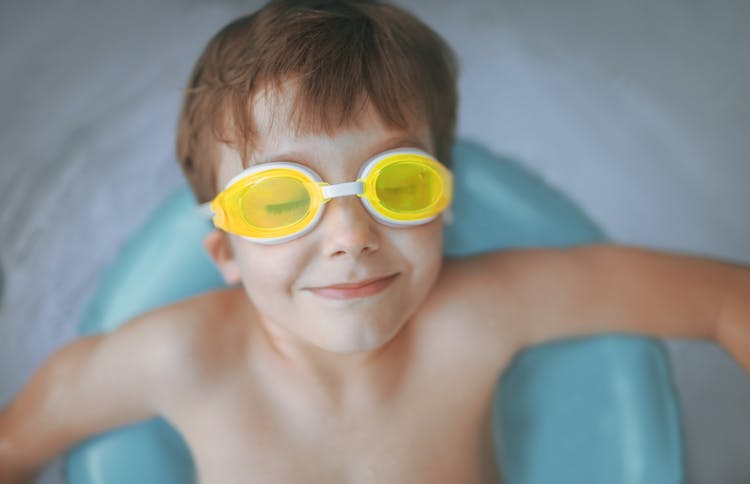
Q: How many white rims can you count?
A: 2